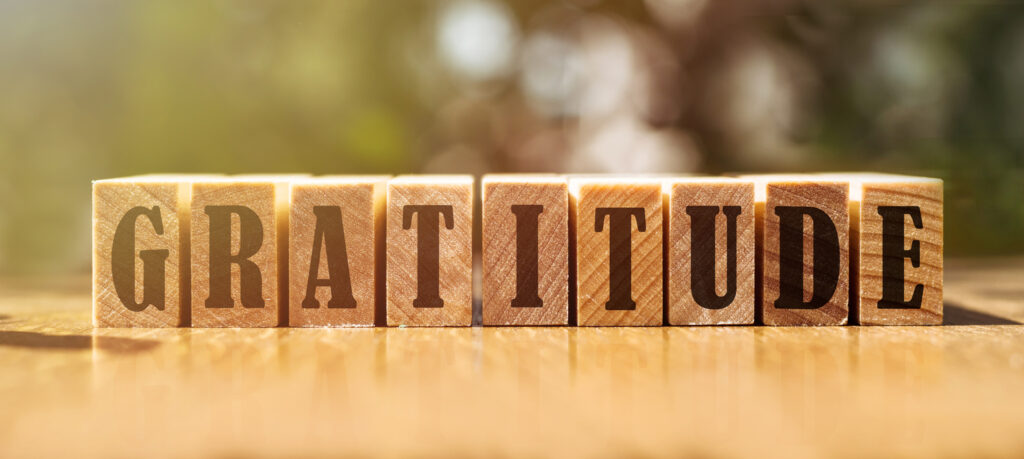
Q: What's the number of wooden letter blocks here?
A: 9